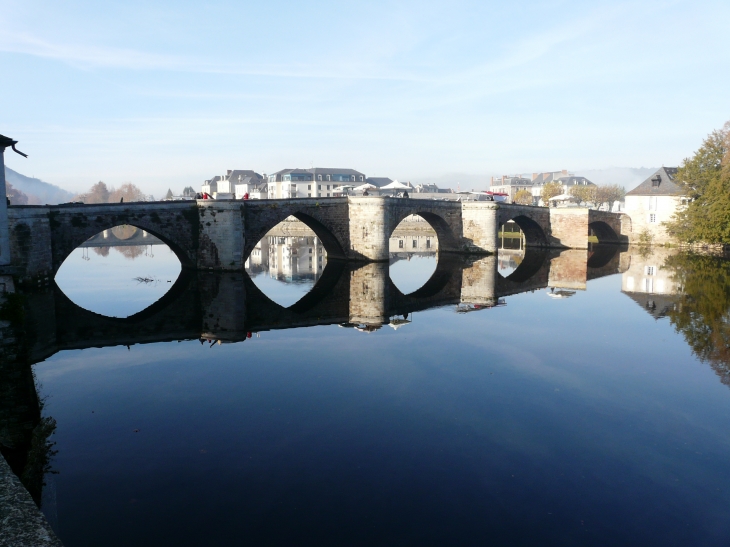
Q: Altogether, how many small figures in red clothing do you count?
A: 2